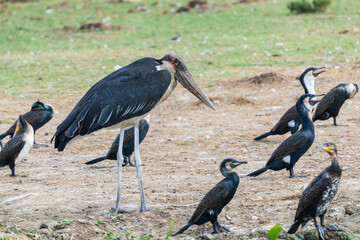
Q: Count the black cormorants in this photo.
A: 8